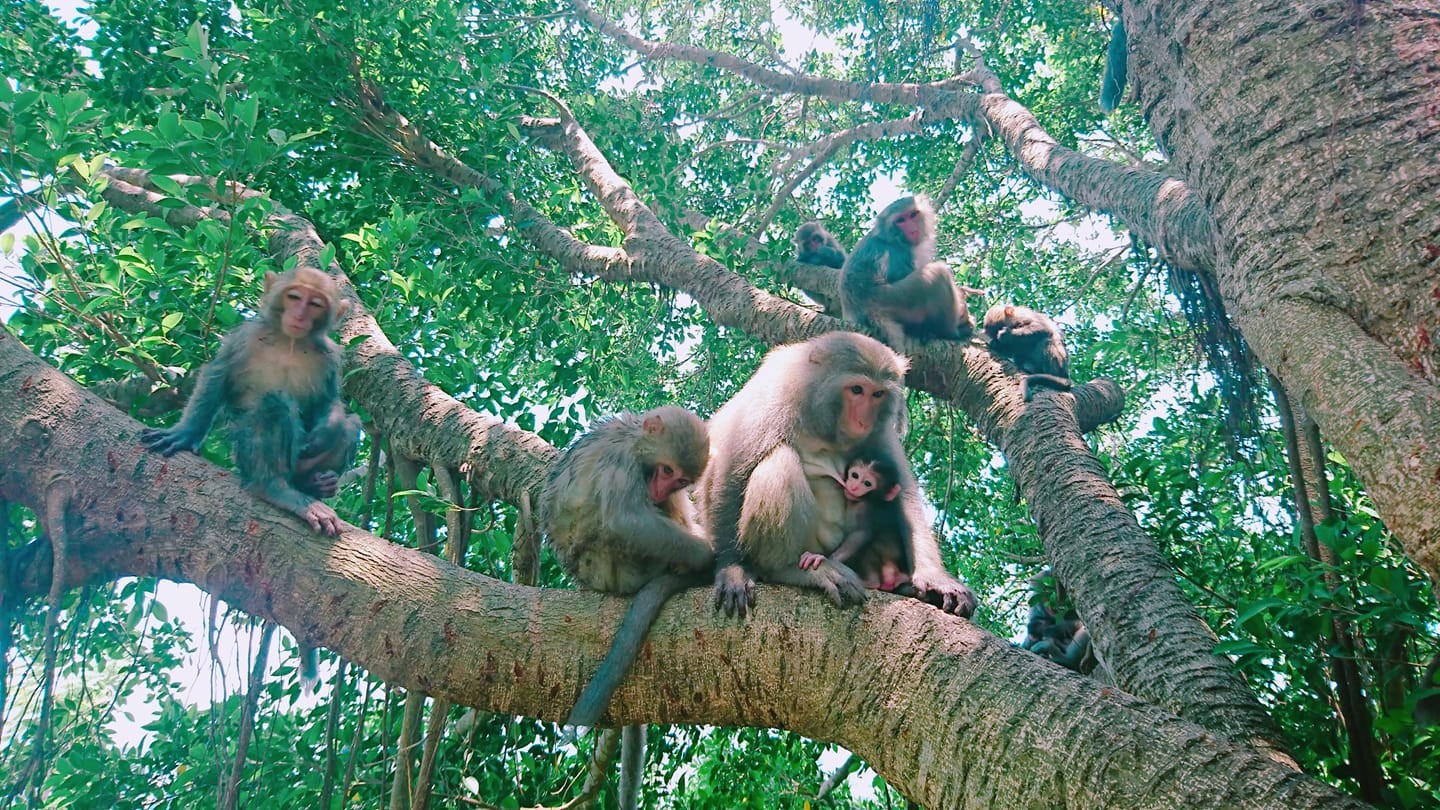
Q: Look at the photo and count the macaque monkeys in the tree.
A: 8